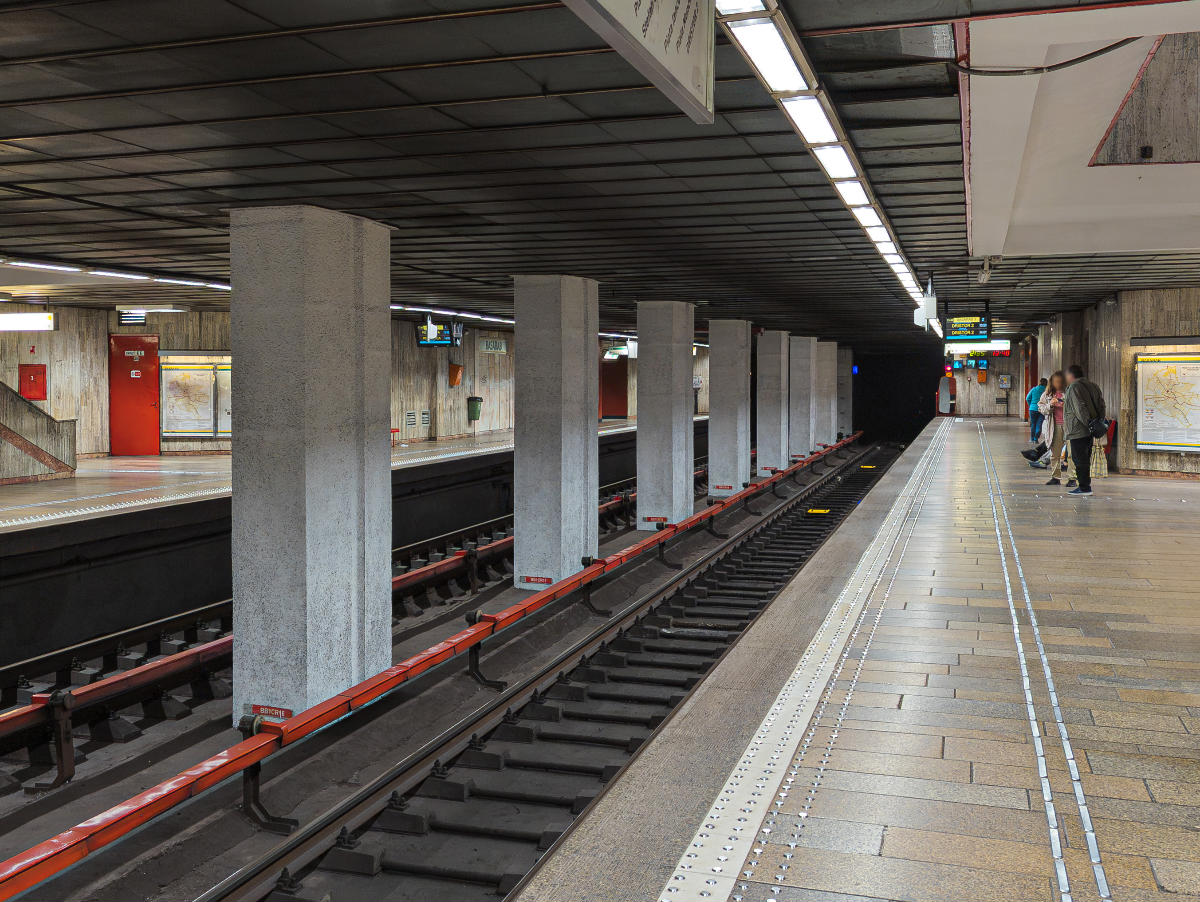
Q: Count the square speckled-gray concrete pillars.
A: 8